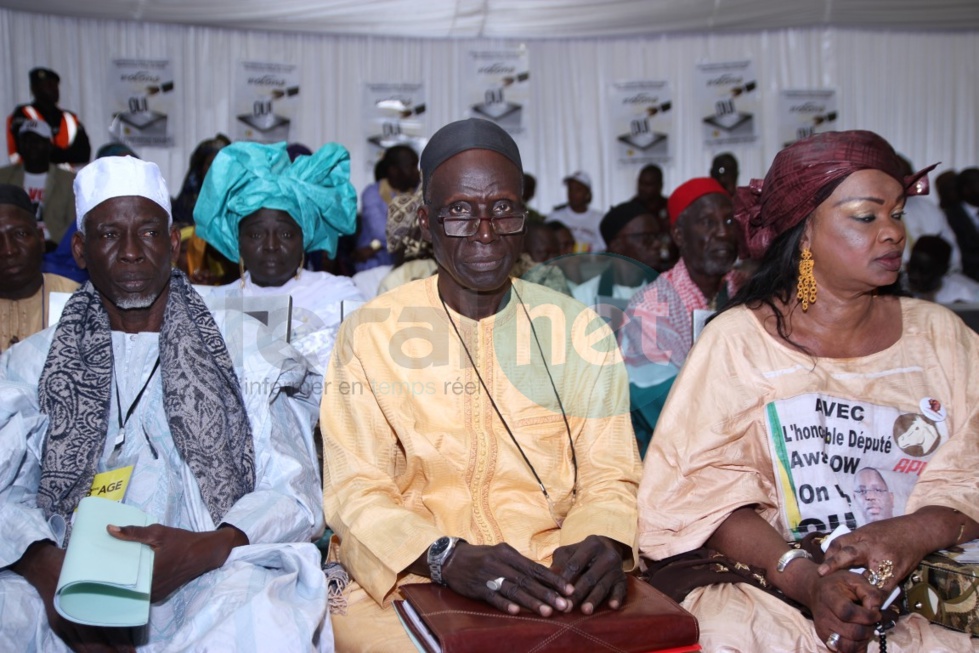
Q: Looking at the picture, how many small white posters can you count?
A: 7